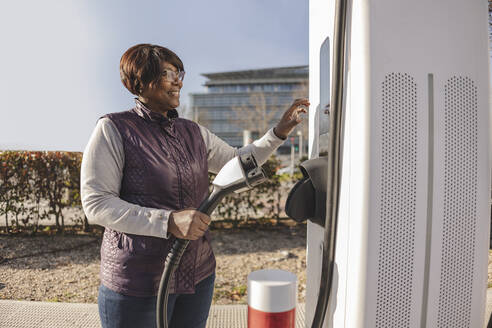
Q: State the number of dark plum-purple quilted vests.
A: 1